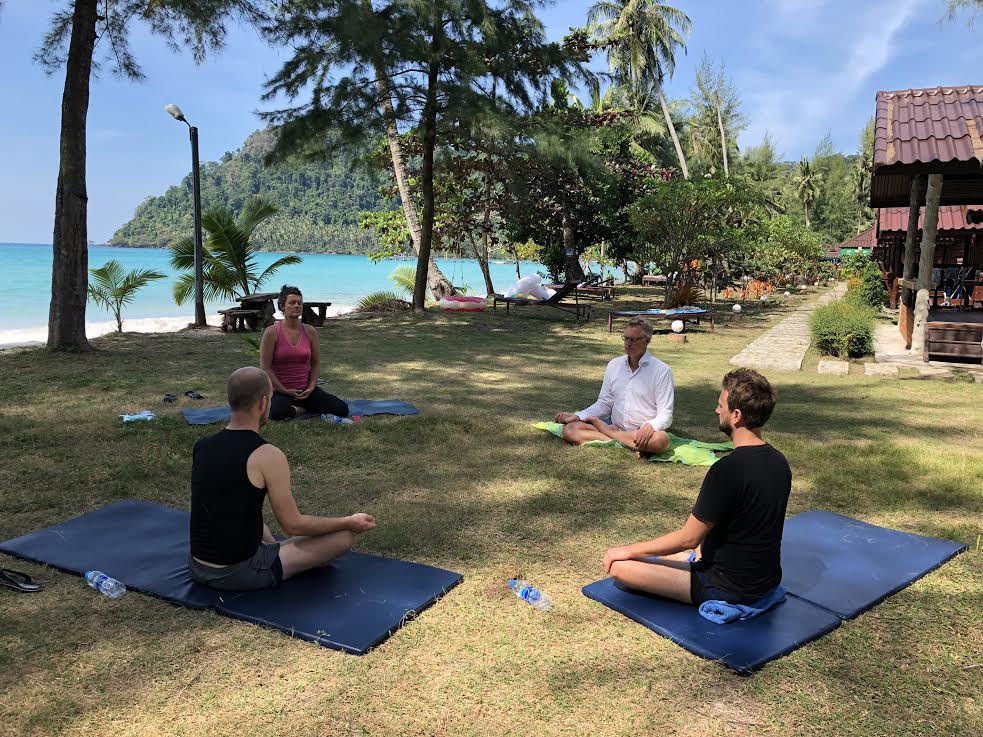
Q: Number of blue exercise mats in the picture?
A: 3